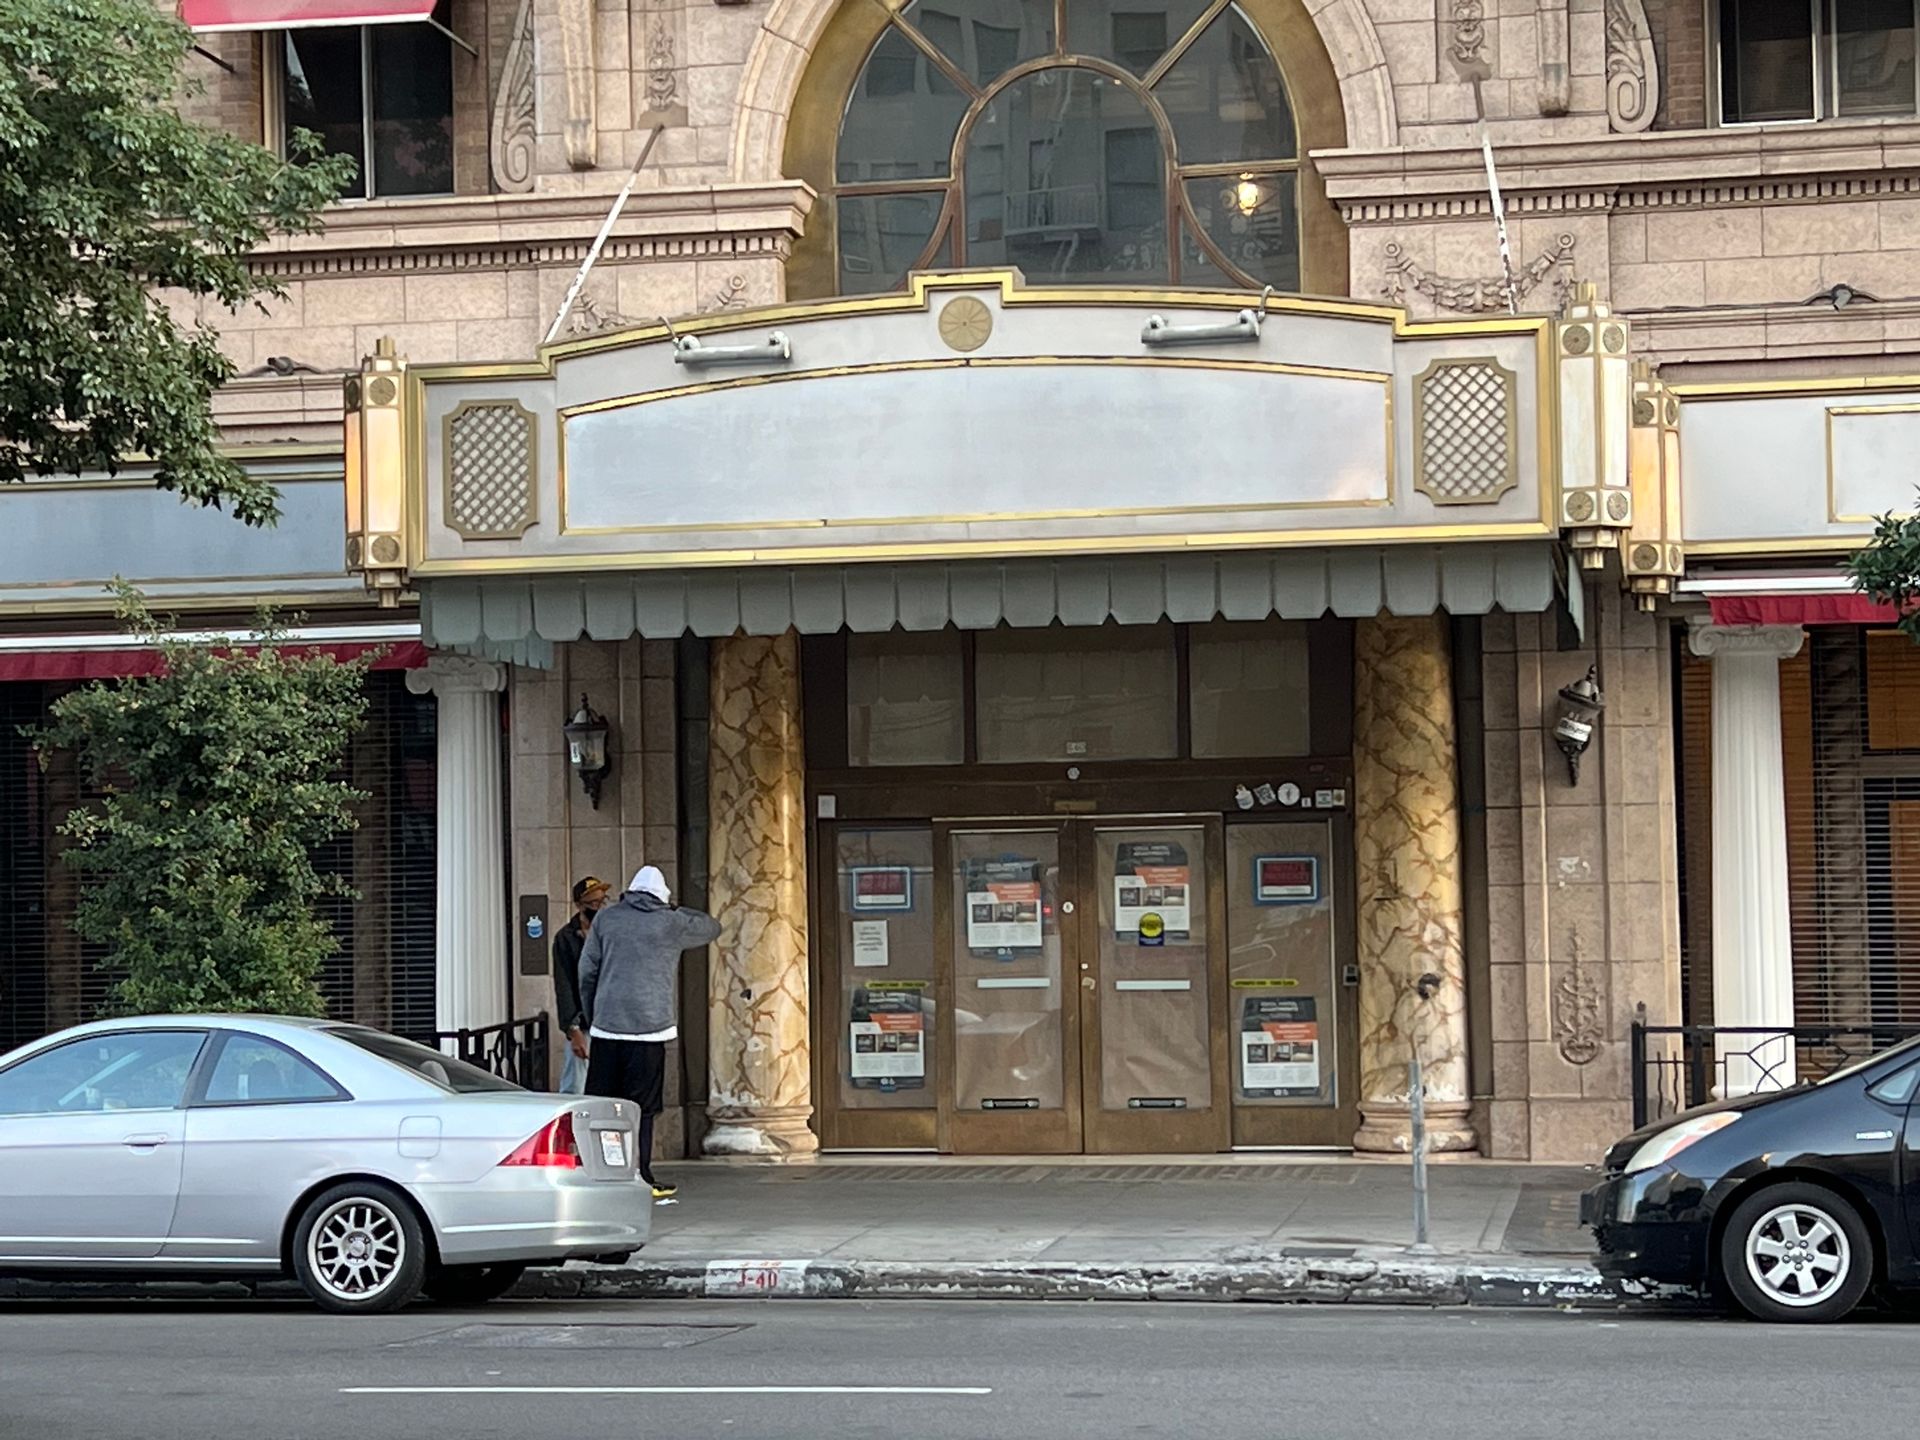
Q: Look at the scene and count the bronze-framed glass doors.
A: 4